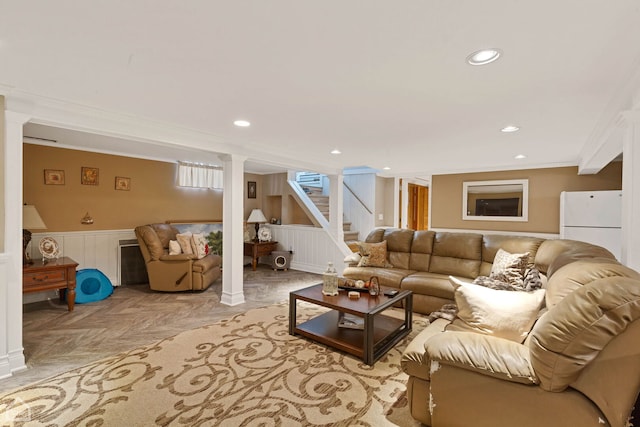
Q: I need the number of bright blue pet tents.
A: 1